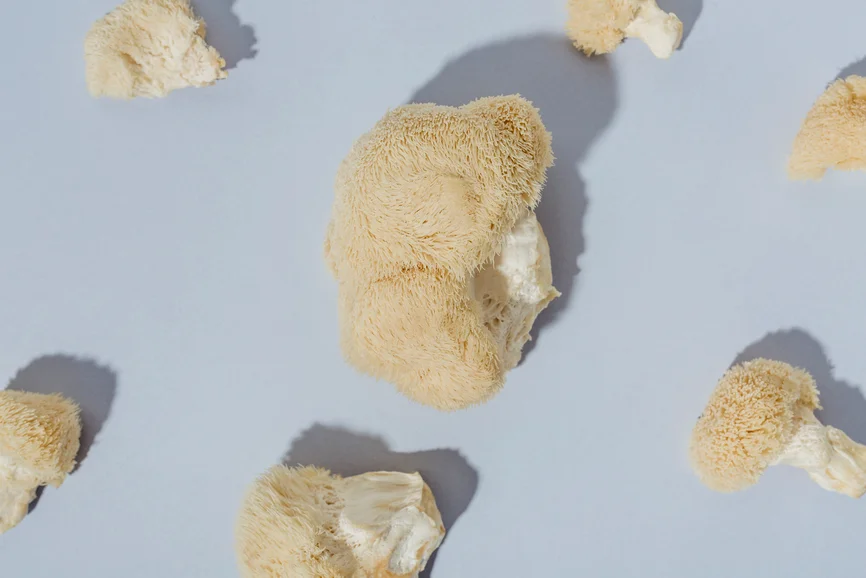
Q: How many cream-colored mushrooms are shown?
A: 7